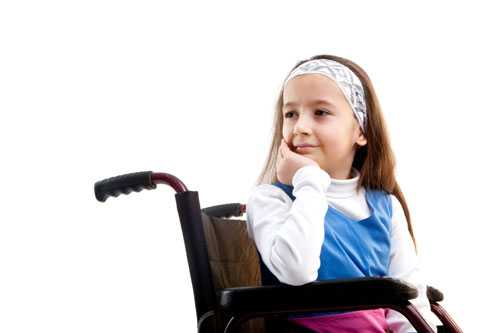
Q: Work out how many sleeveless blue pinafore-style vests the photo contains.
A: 1